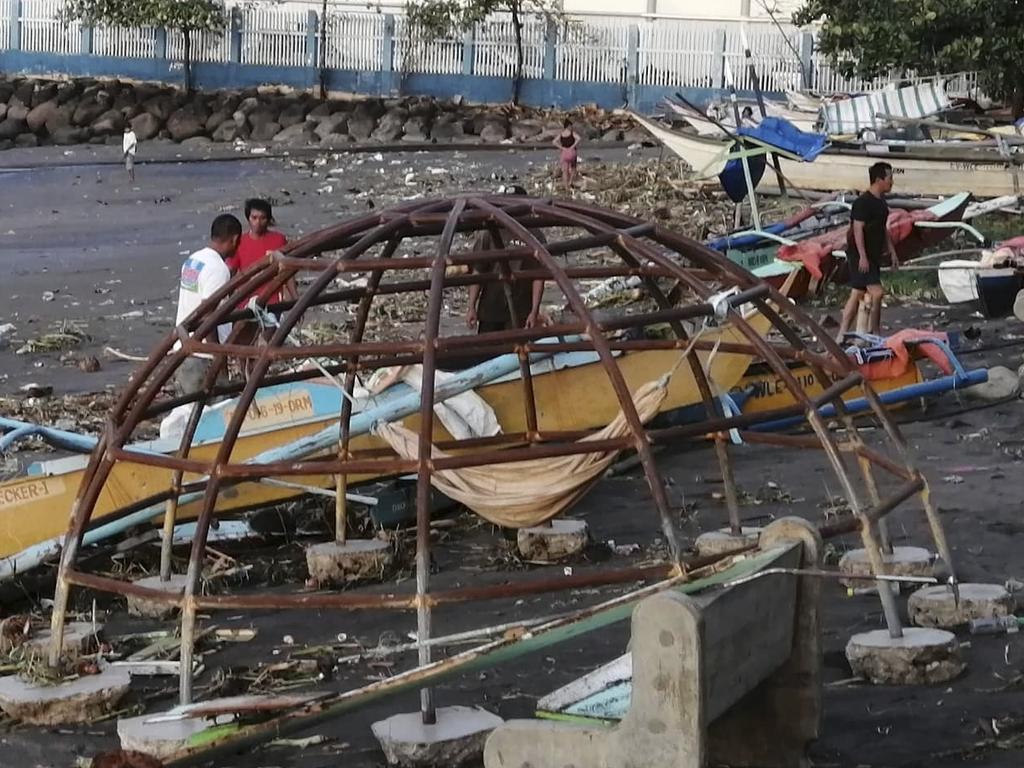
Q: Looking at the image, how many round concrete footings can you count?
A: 11